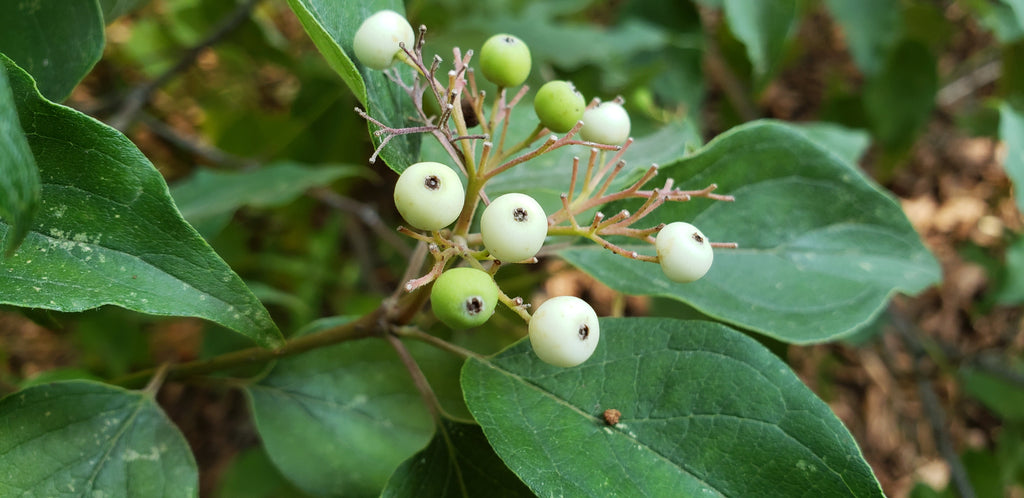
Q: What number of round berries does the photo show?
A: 9